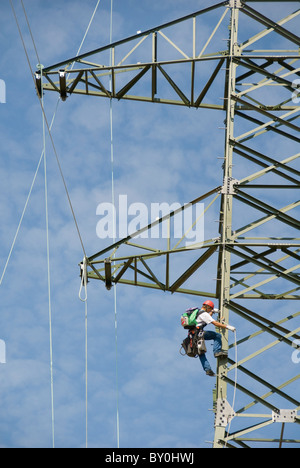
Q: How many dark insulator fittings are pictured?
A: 4